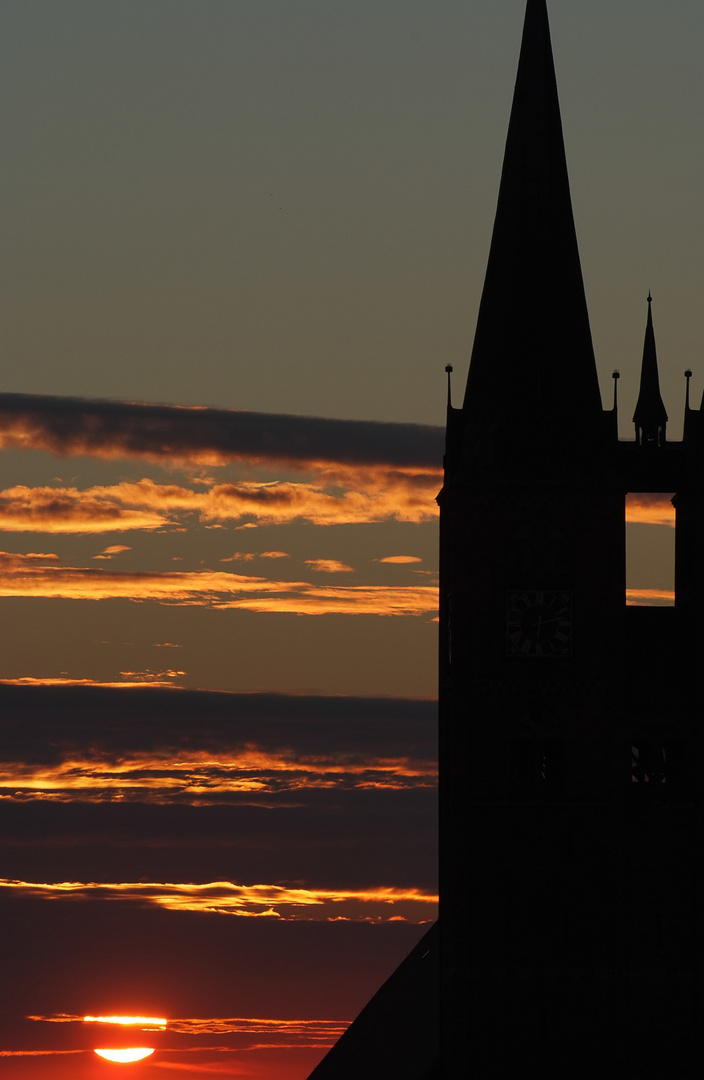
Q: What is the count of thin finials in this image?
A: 3